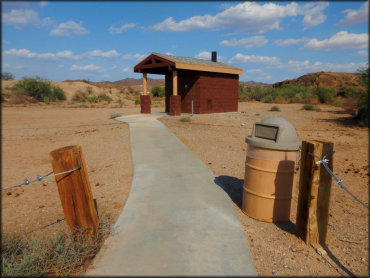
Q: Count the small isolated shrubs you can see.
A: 4